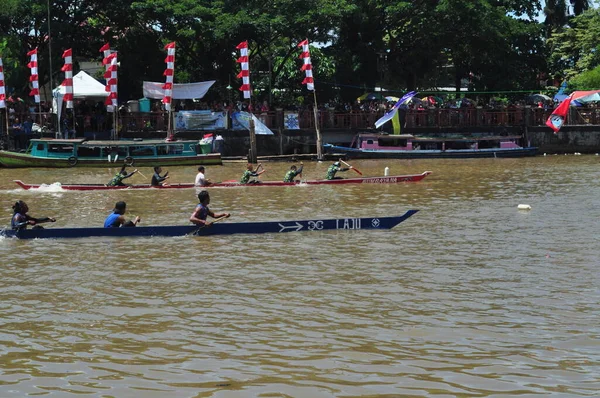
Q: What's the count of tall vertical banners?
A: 8